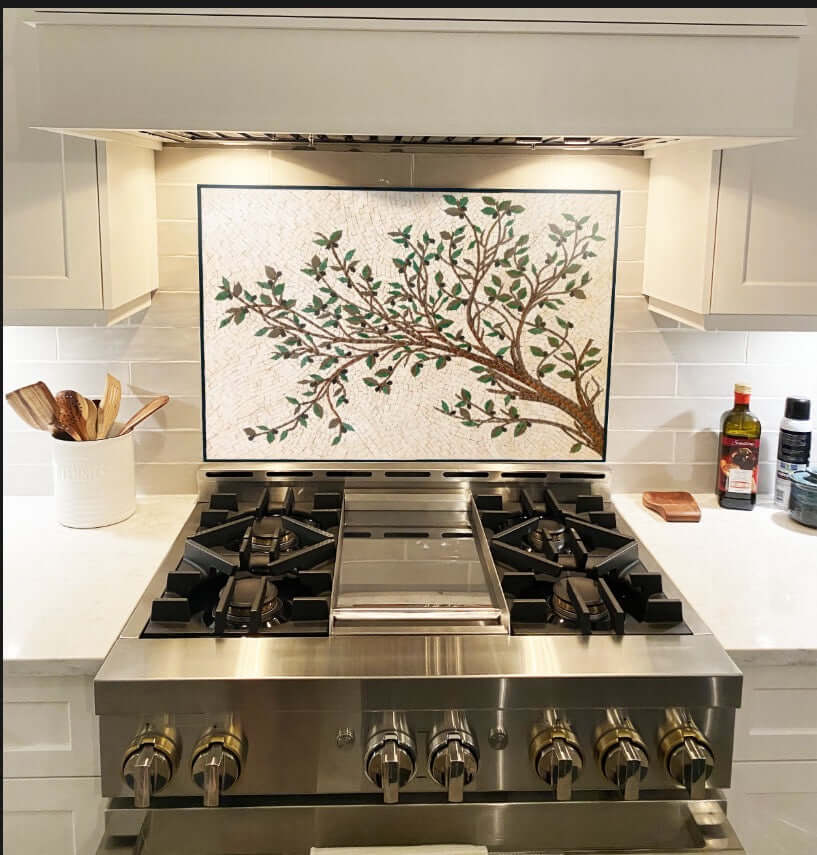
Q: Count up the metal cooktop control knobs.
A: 7